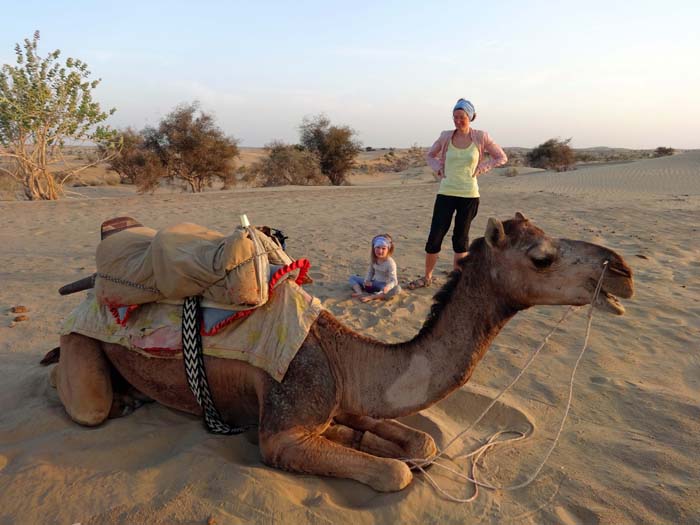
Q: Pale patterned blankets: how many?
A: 1